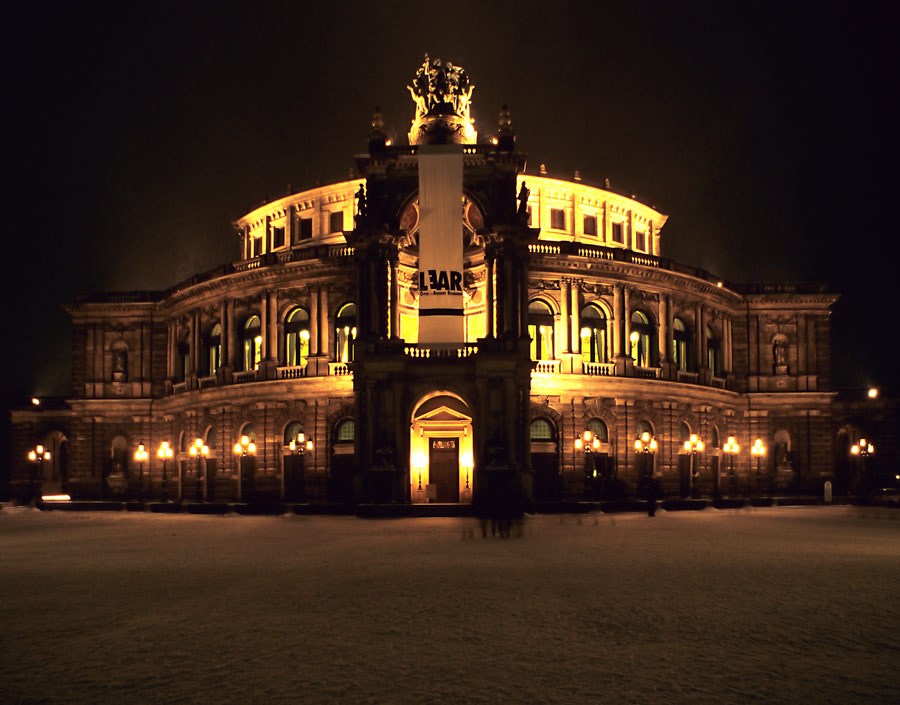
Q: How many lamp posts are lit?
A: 12